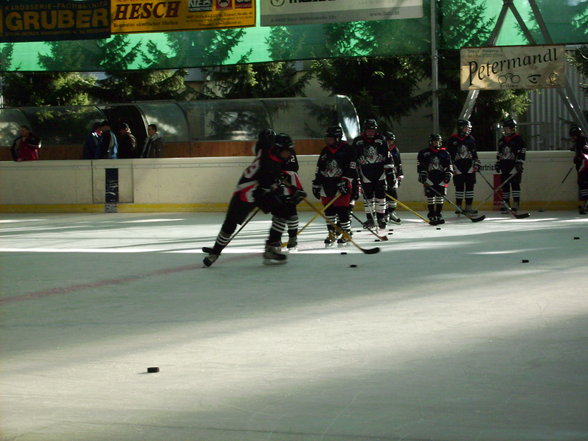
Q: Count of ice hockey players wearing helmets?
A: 9